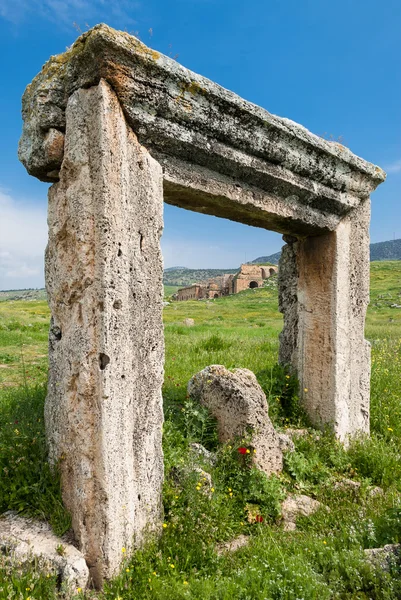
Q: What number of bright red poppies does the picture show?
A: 2